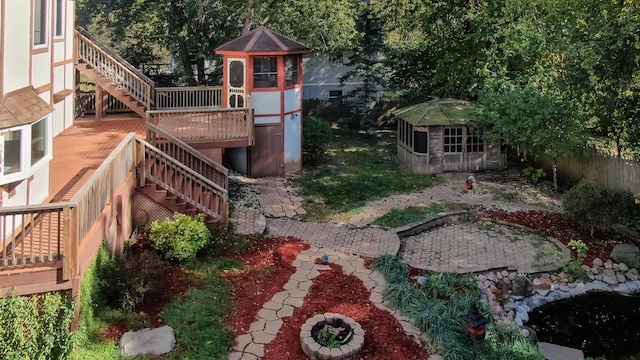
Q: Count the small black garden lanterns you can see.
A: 1